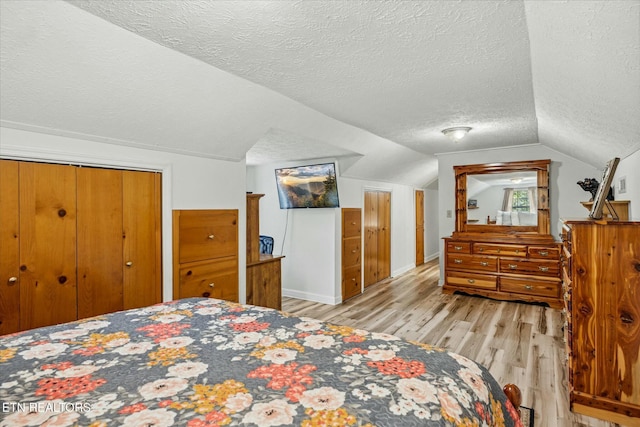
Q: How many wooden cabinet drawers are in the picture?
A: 12